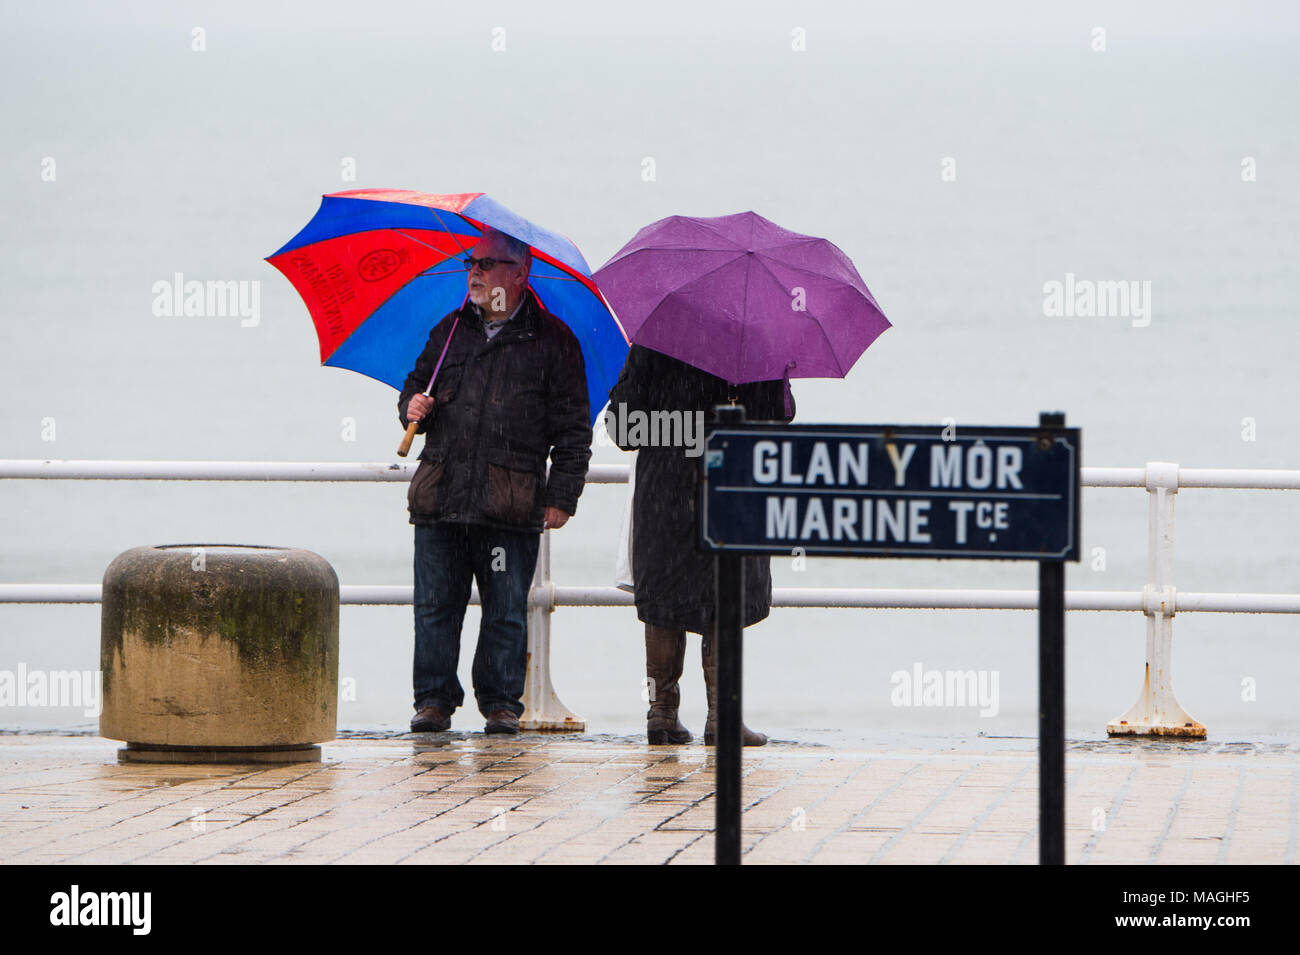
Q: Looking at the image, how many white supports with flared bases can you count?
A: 2